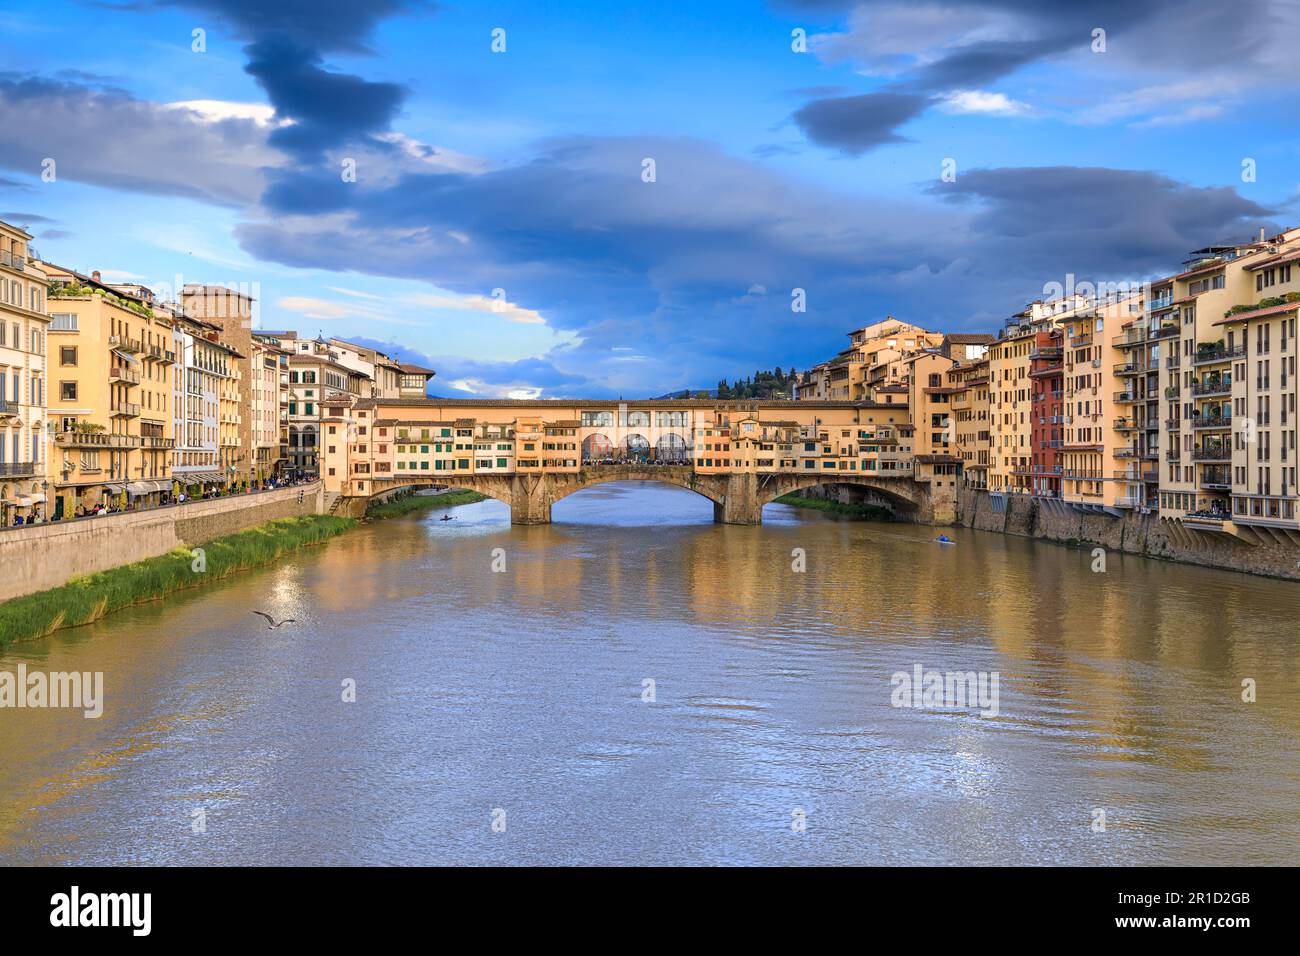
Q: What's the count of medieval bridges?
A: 1